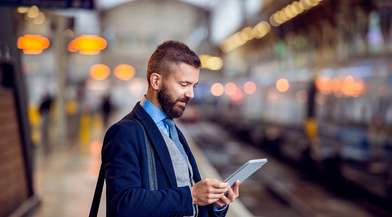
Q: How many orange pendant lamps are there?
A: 4